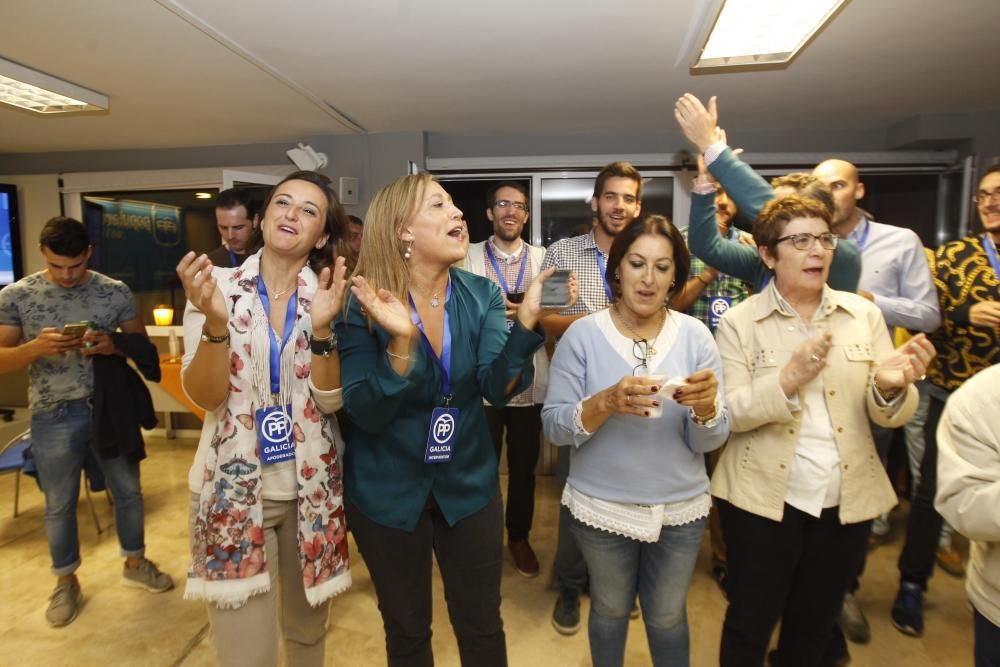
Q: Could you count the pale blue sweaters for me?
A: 1